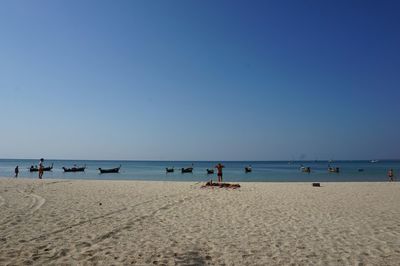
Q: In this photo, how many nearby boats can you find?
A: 9